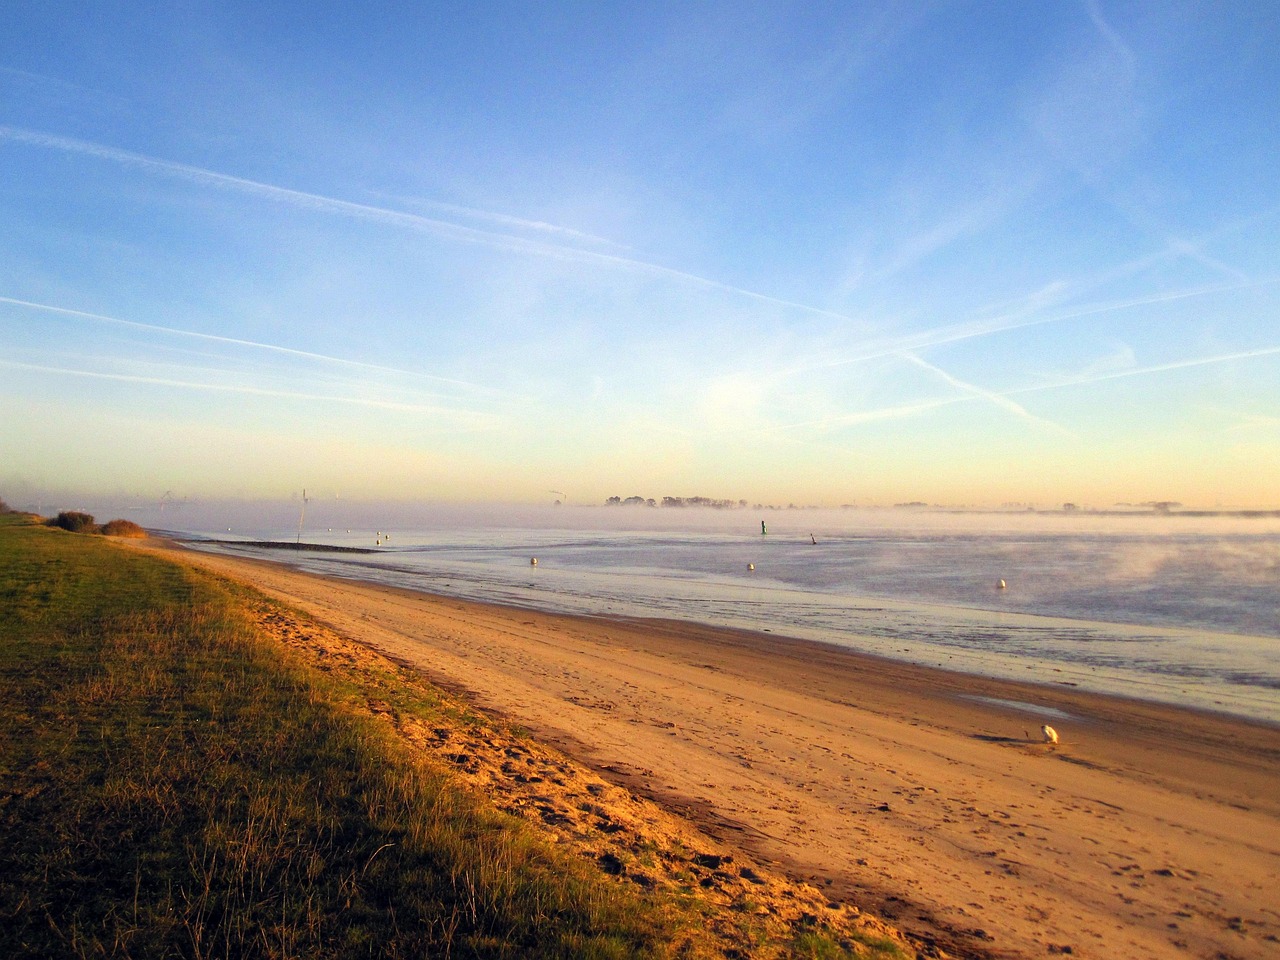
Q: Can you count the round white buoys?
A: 9